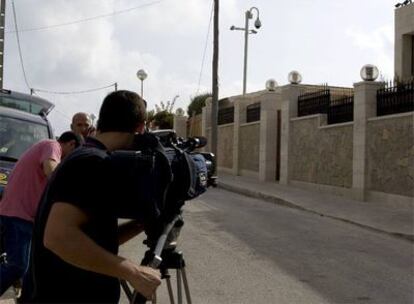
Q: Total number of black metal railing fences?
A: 4